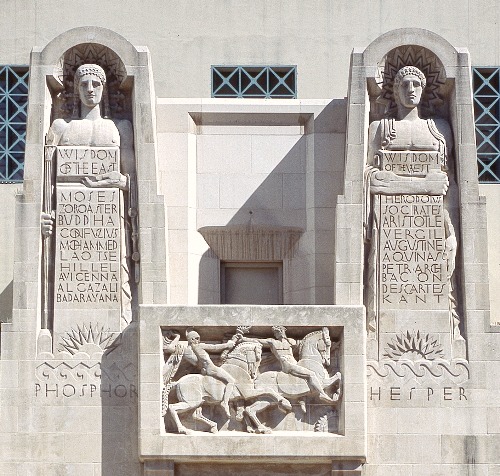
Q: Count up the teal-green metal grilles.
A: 3